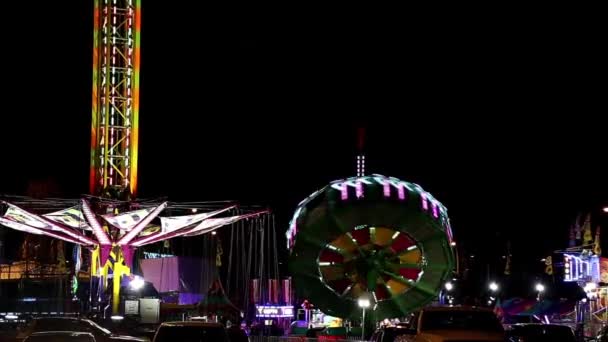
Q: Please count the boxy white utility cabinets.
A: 2